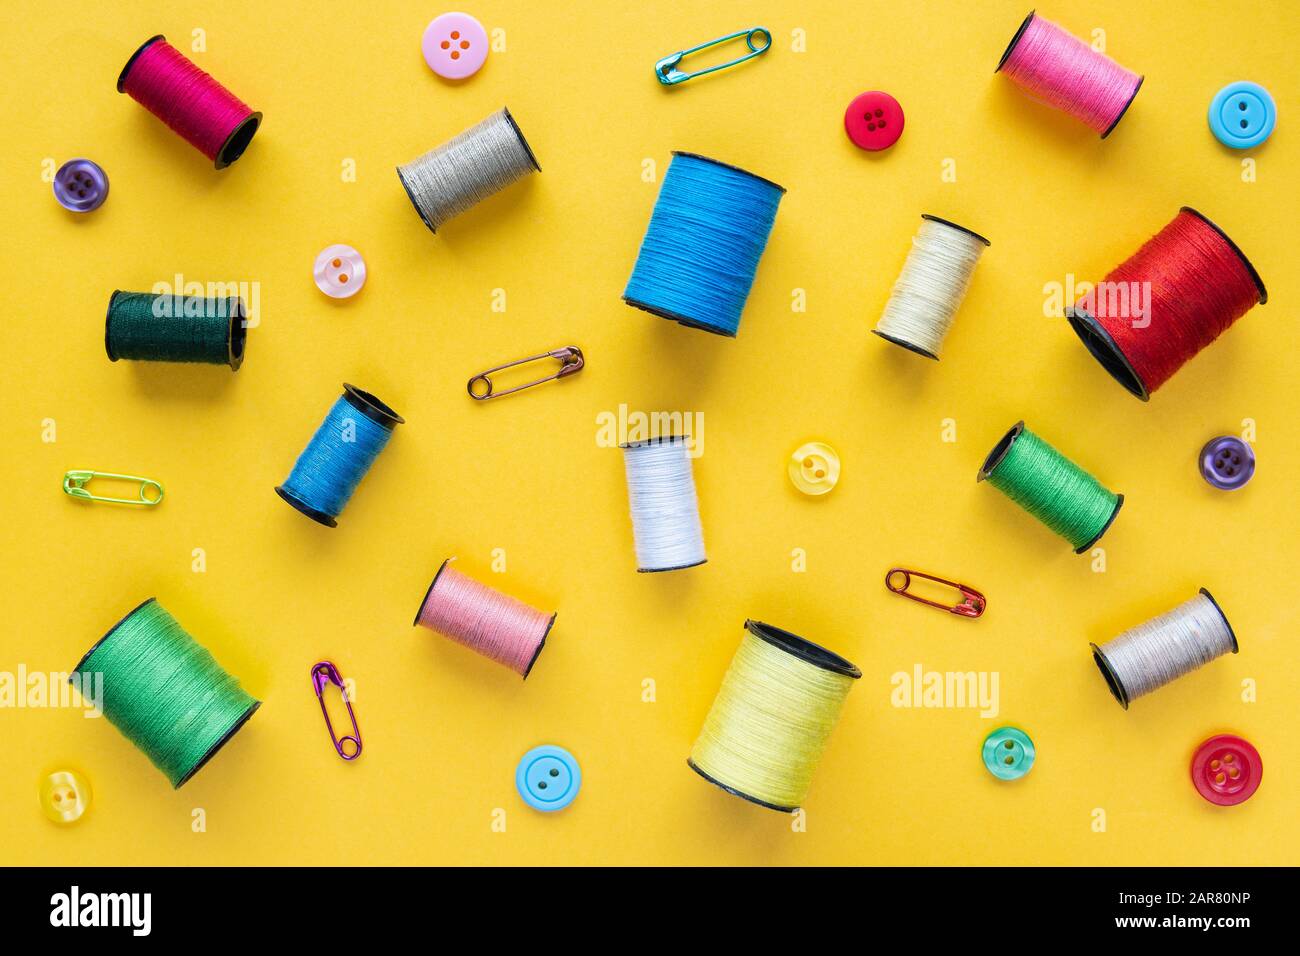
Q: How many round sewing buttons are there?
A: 11